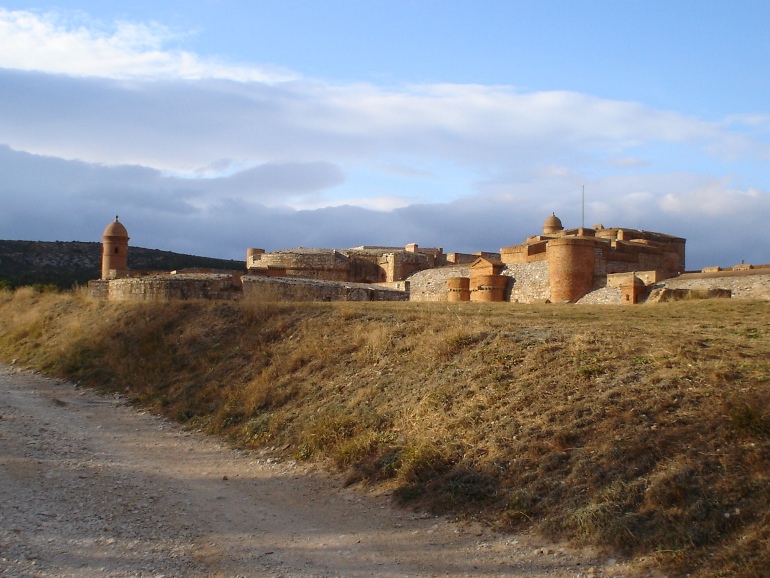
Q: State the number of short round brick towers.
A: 2